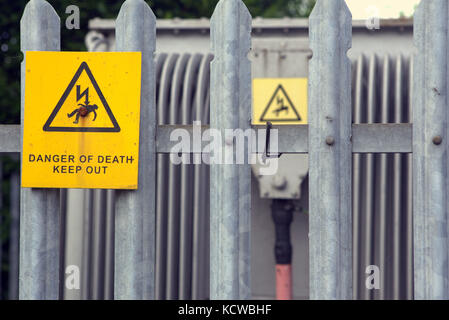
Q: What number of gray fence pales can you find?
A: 5